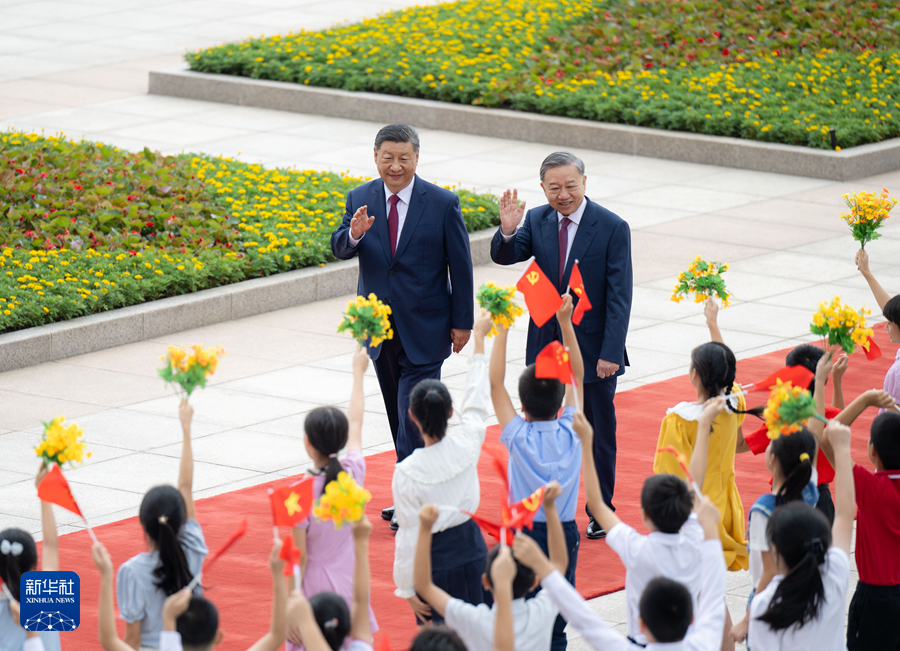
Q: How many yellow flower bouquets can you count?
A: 9